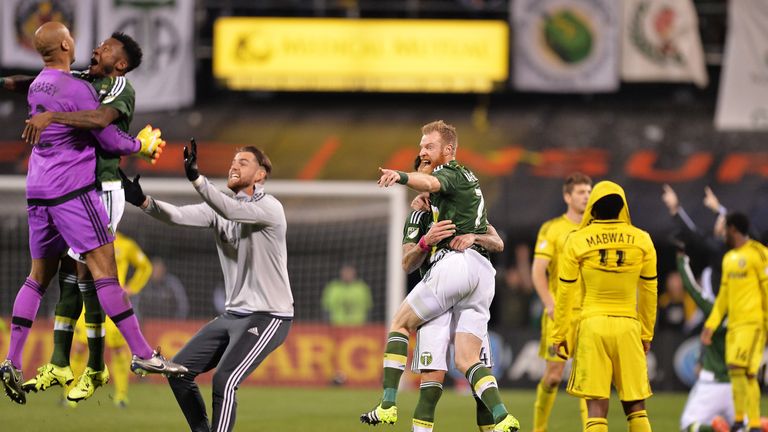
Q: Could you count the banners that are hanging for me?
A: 5